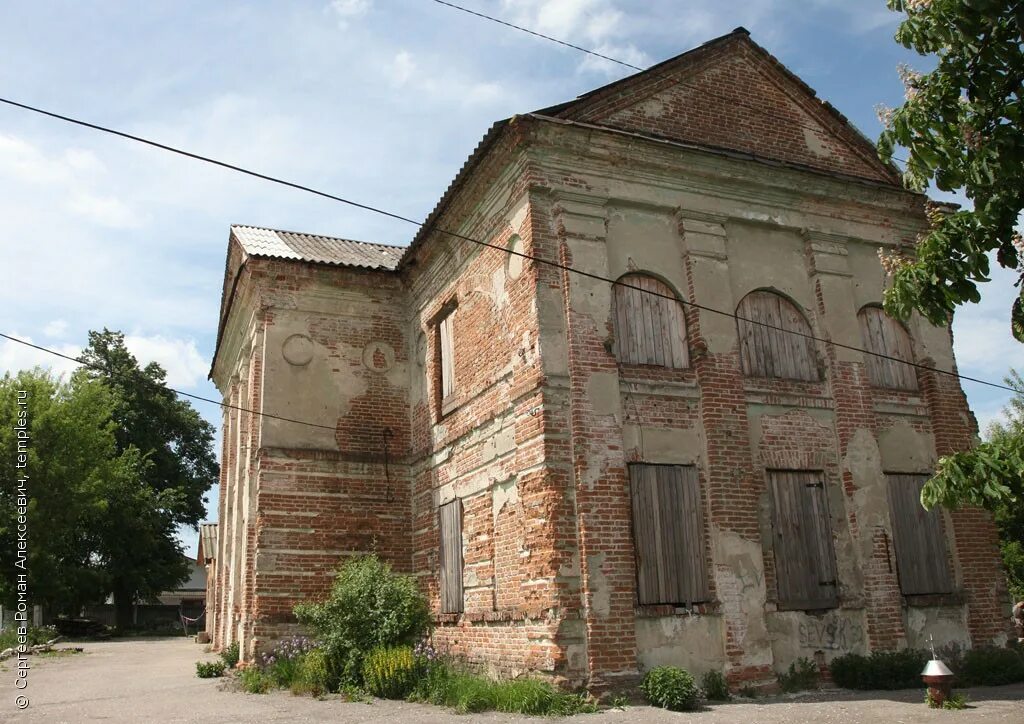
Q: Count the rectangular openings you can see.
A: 5